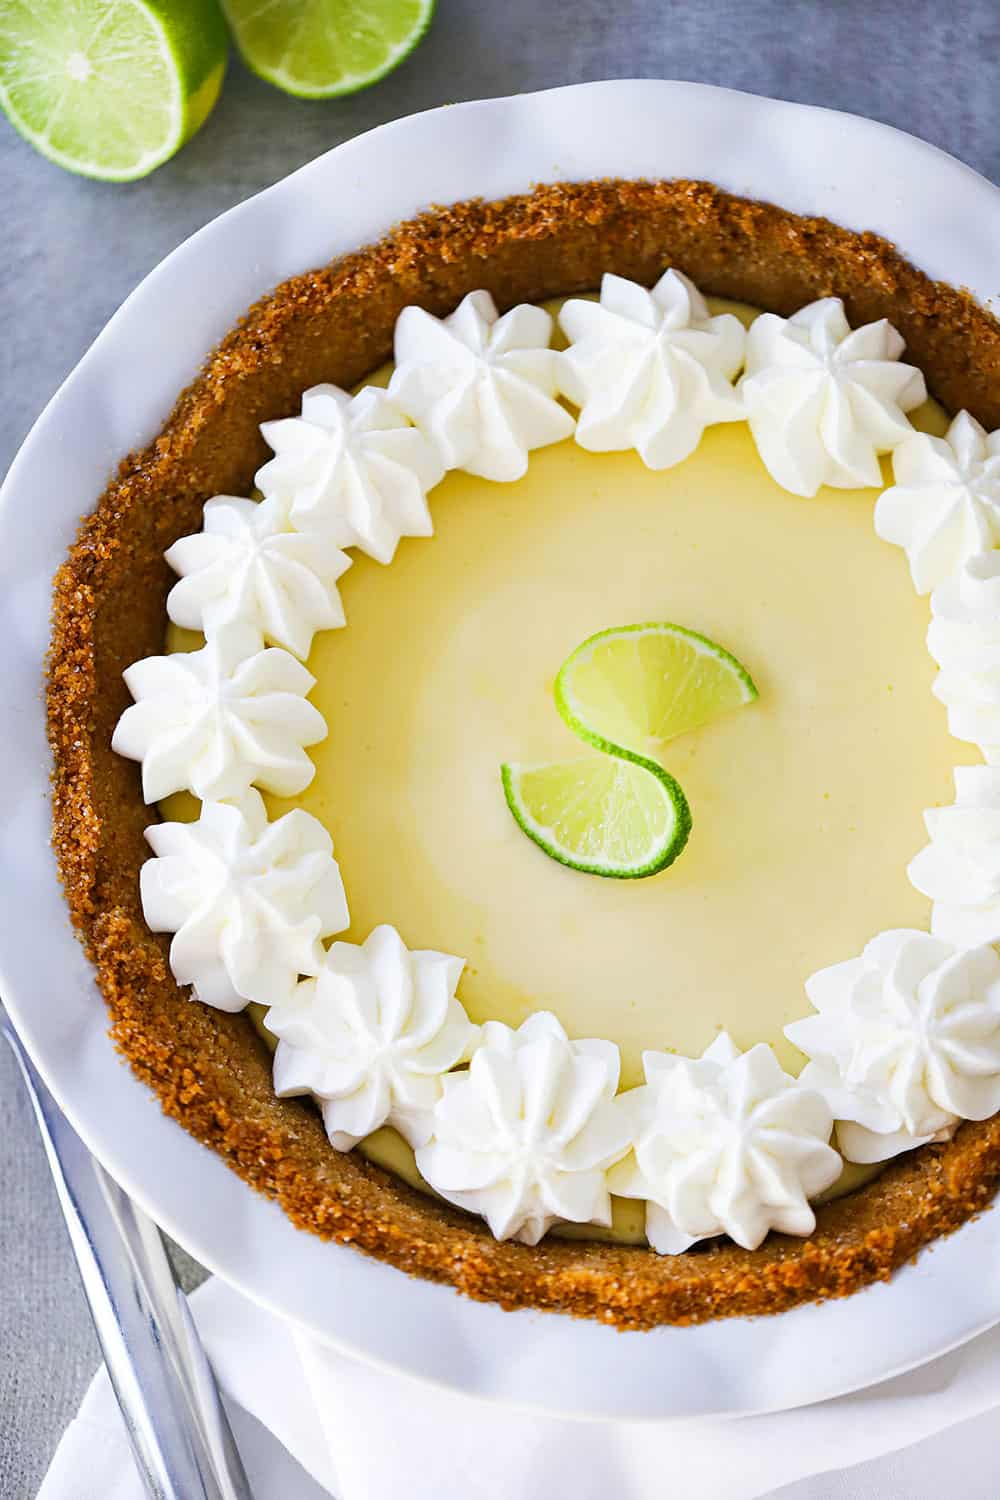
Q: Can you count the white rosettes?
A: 14